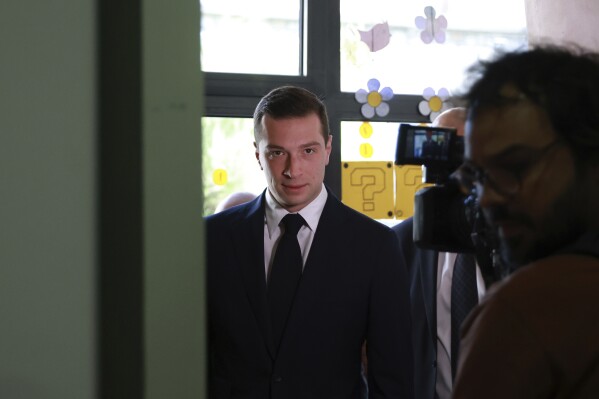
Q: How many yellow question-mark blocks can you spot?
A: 2